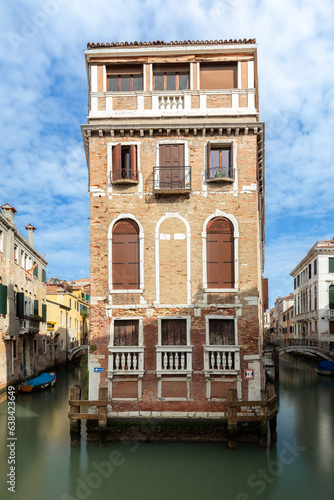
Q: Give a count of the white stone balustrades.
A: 4